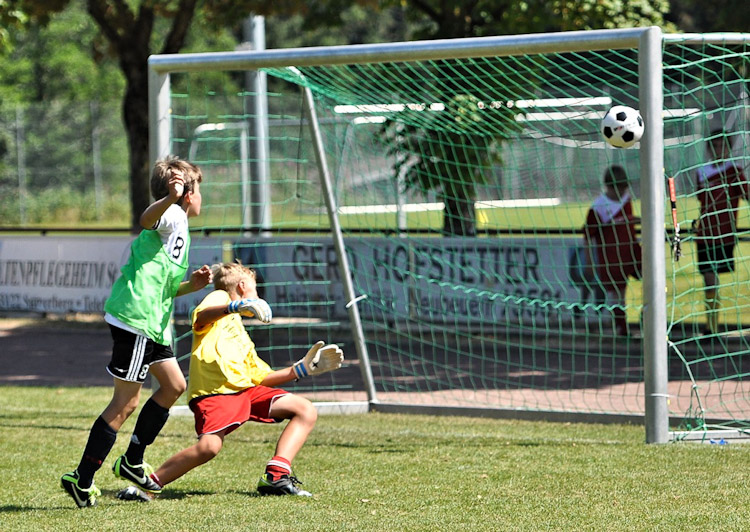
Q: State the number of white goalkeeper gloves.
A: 2